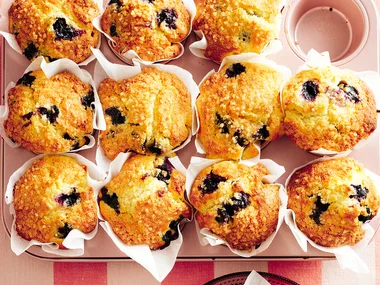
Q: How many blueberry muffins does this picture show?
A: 11